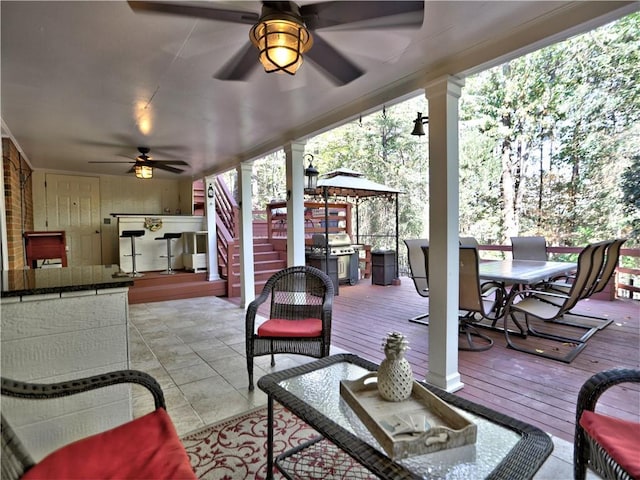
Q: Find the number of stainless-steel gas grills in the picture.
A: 1